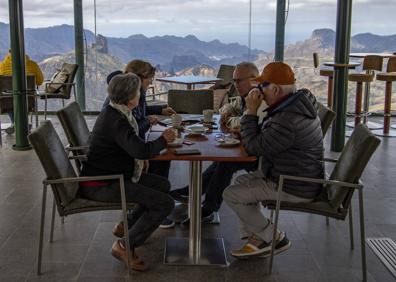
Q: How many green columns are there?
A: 4